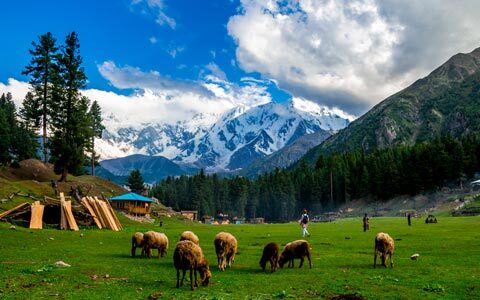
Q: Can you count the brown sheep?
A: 8